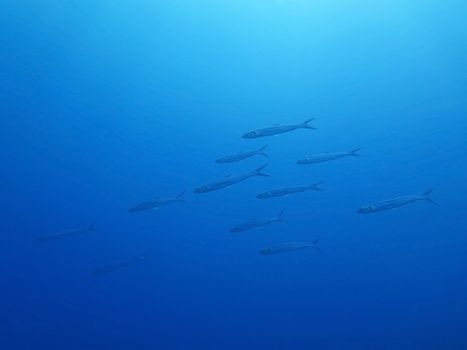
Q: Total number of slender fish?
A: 11